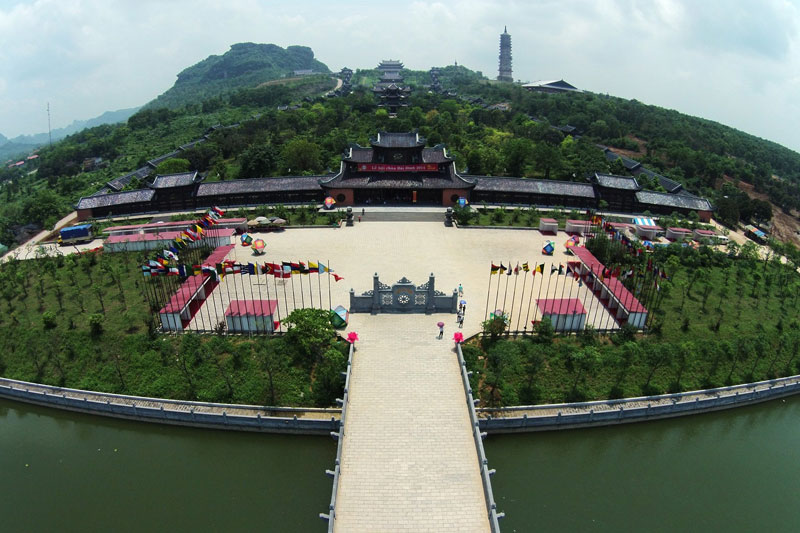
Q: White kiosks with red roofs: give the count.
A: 12